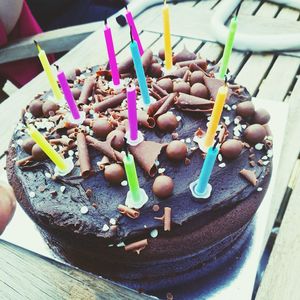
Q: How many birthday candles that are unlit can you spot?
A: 12